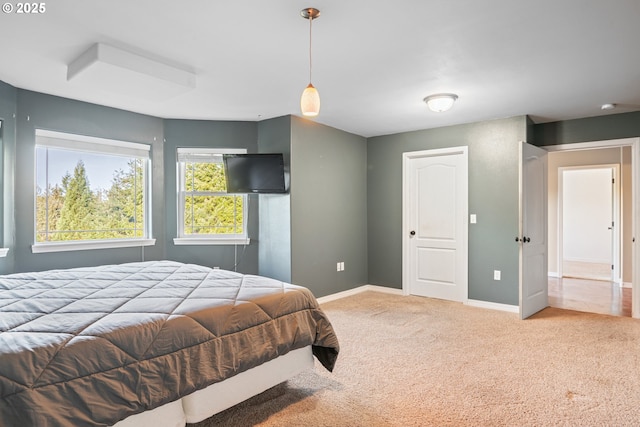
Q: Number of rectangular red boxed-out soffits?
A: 0